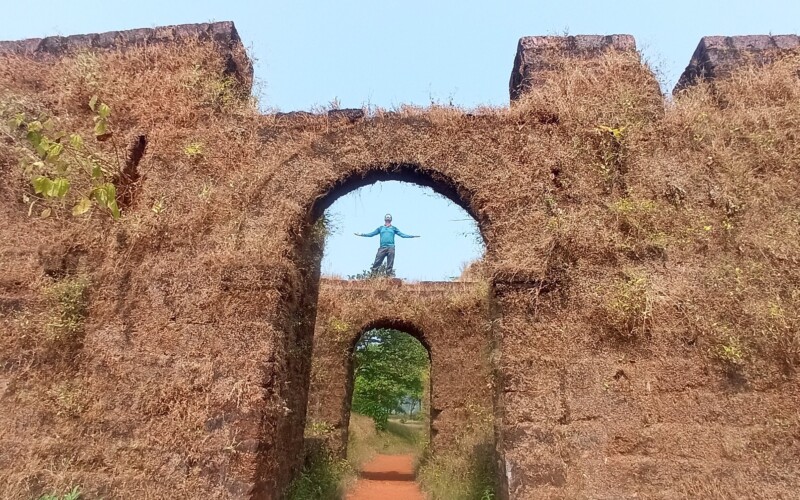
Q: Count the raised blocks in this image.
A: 3